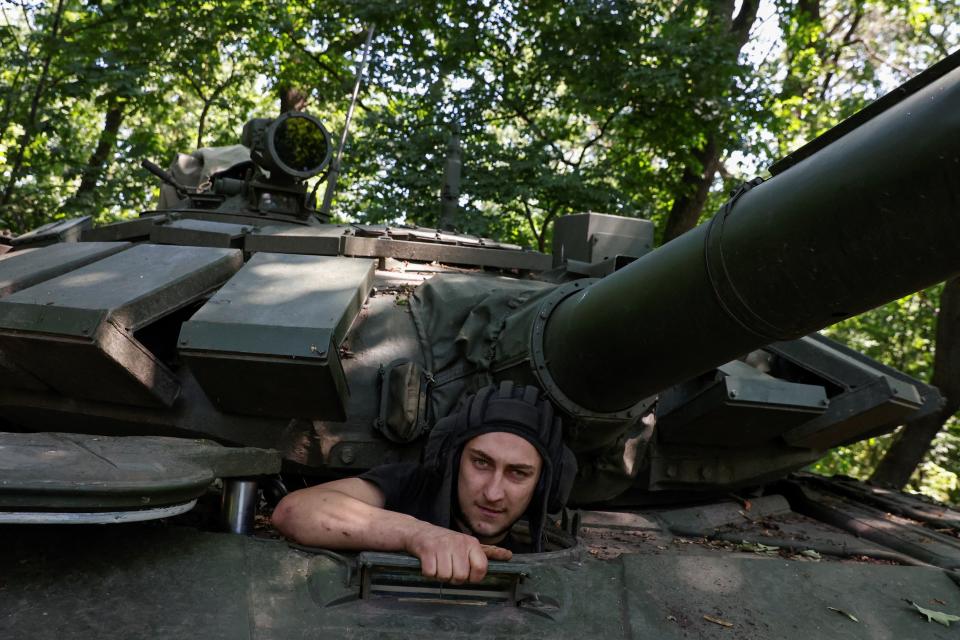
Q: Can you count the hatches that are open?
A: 1